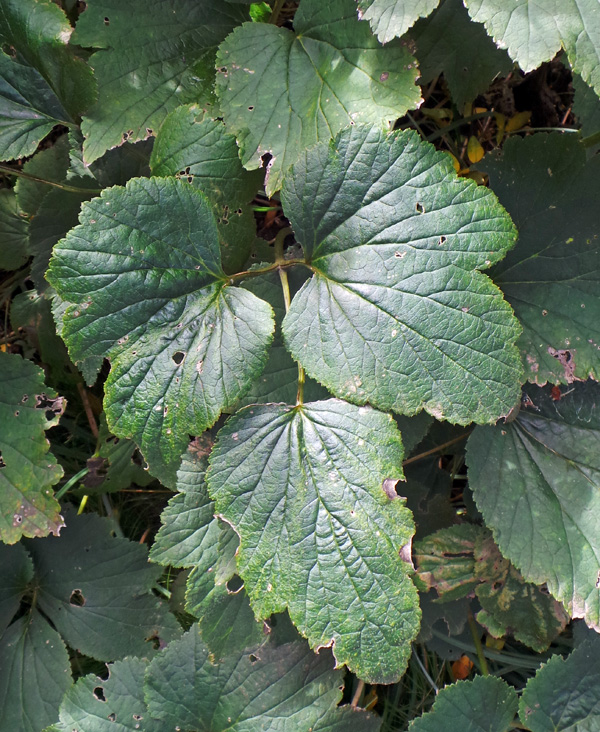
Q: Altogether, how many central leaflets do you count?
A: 3